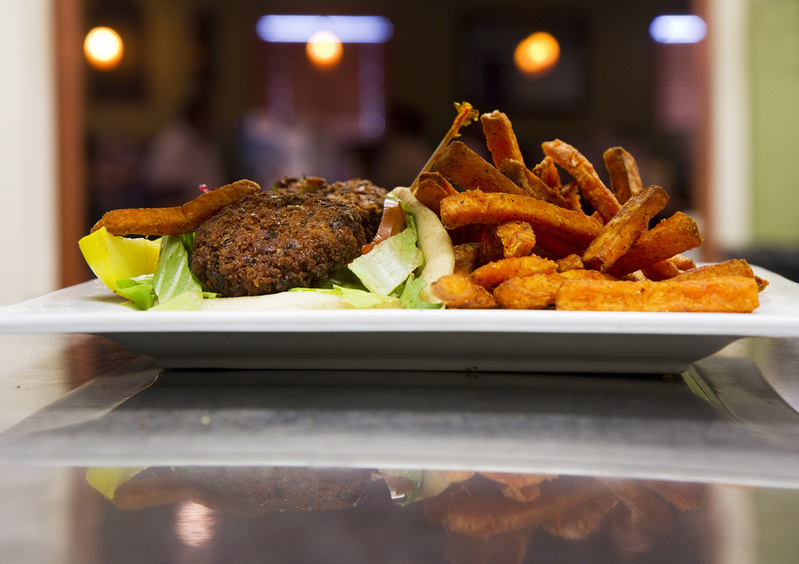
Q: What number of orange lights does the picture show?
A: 3